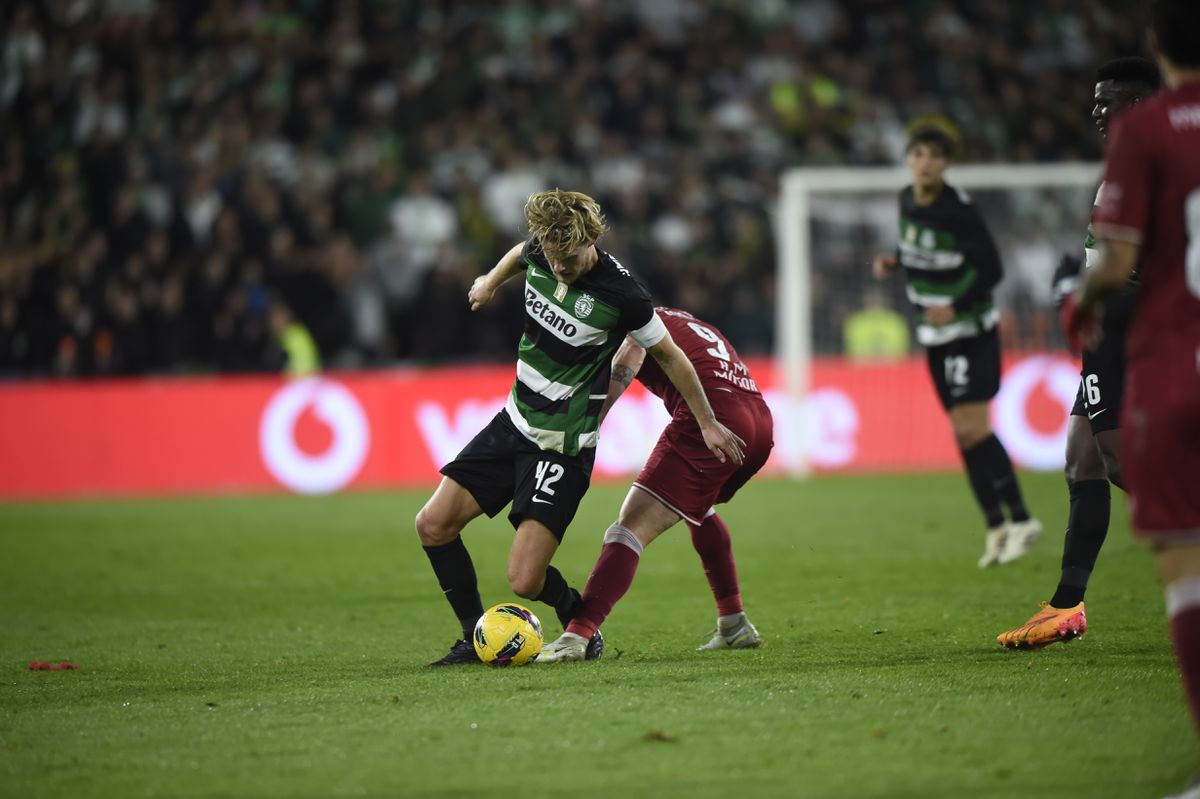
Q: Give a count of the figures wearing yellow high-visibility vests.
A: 2